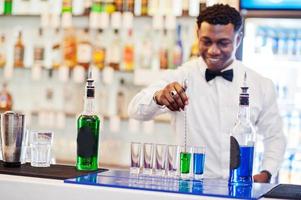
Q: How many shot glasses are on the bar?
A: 6